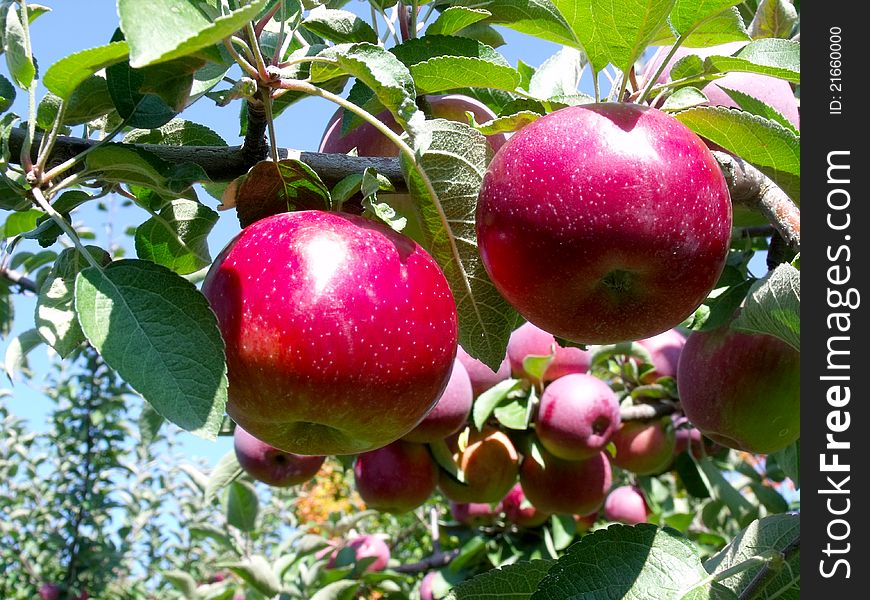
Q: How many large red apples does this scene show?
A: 2